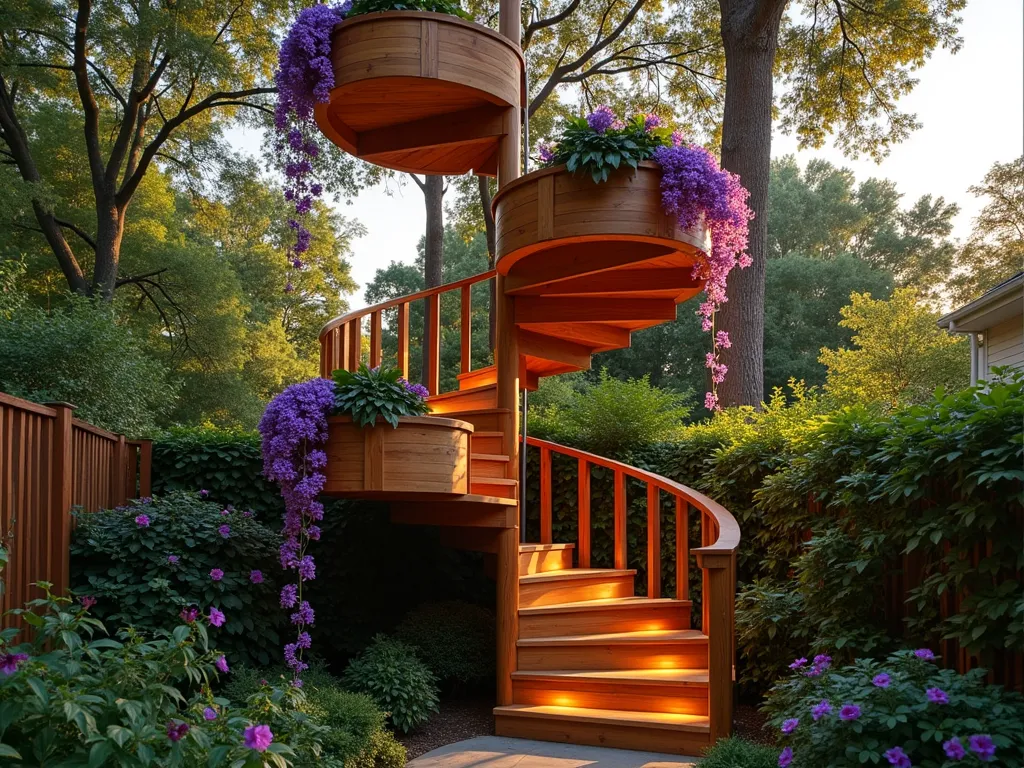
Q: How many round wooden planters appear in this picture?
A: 3